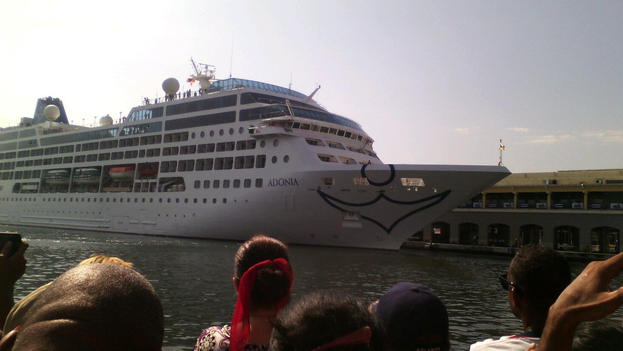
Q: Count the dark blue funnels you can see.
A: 1